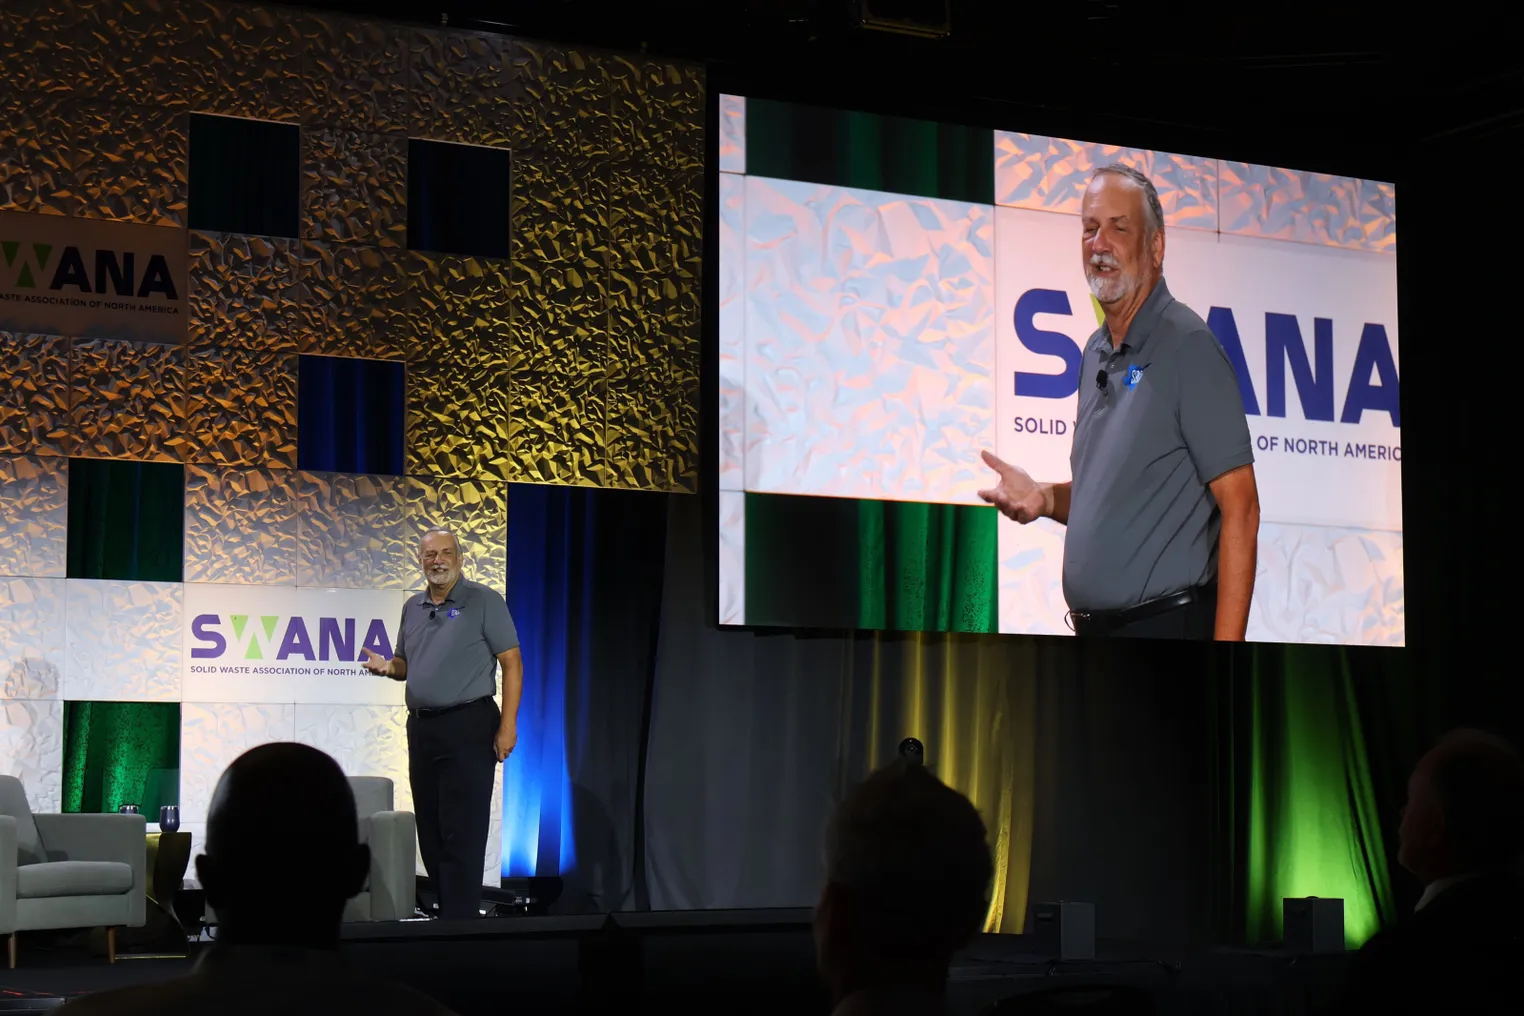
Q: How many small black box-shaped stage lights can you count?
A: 2